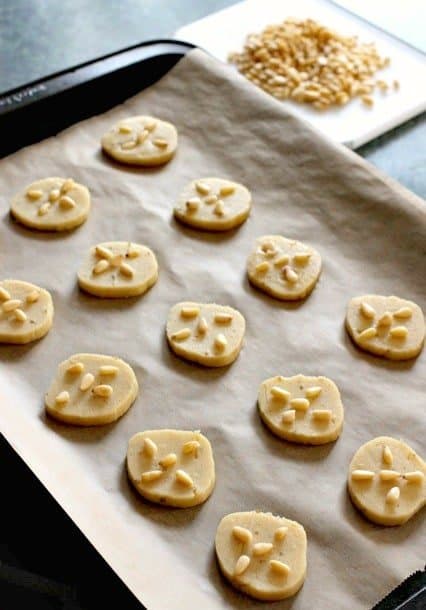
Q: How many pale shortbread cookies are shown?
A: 13